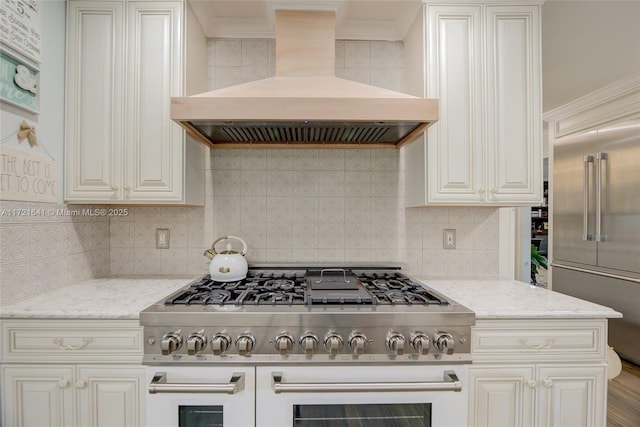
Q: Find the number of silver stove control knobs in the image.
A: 11